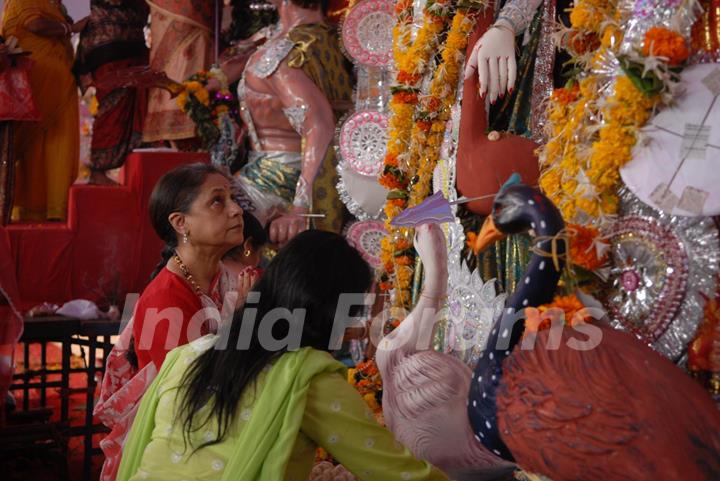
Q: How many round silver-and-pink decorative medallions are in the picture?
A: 4